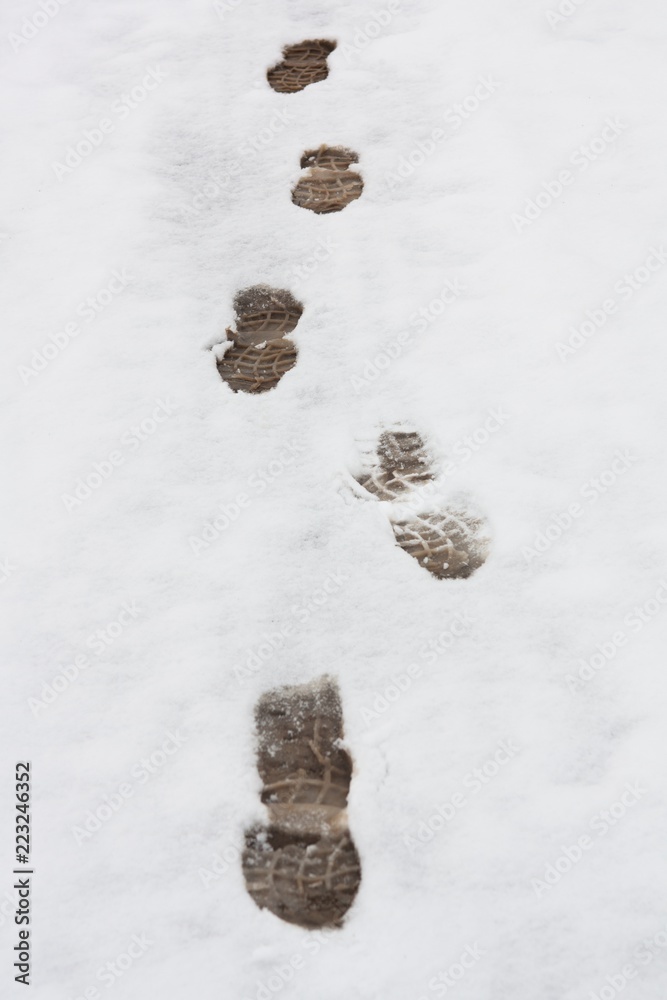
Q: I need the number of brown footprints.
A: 5